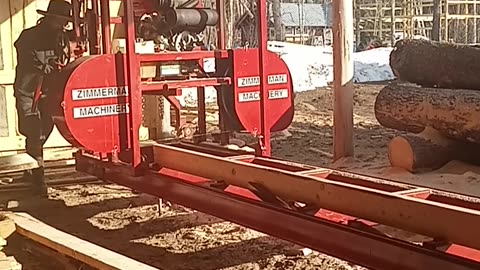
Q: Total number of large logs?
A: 3